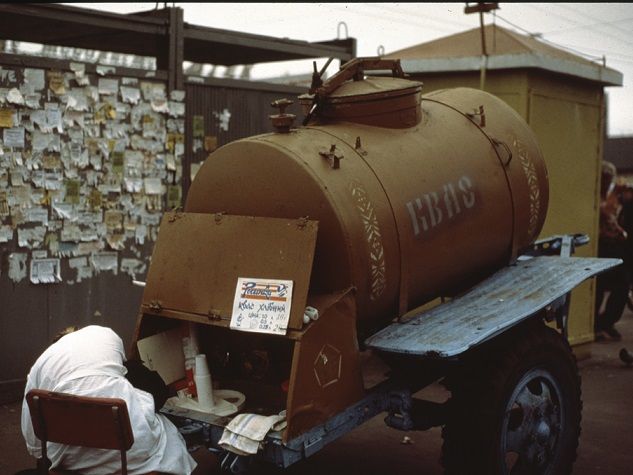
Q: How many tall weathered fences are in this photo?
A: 1